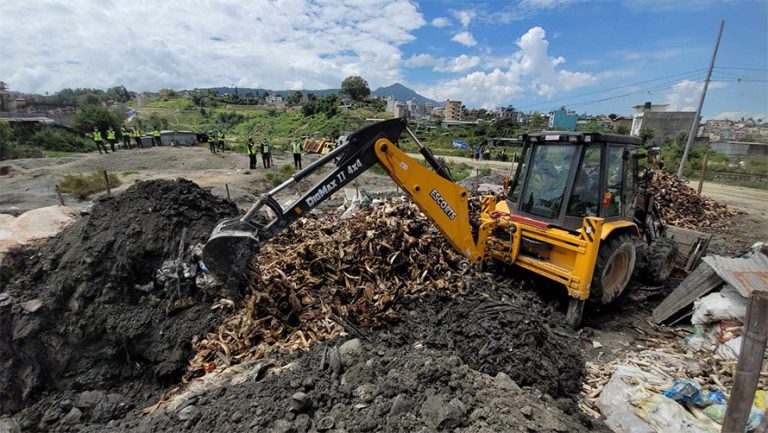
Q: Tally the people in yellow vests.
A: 10